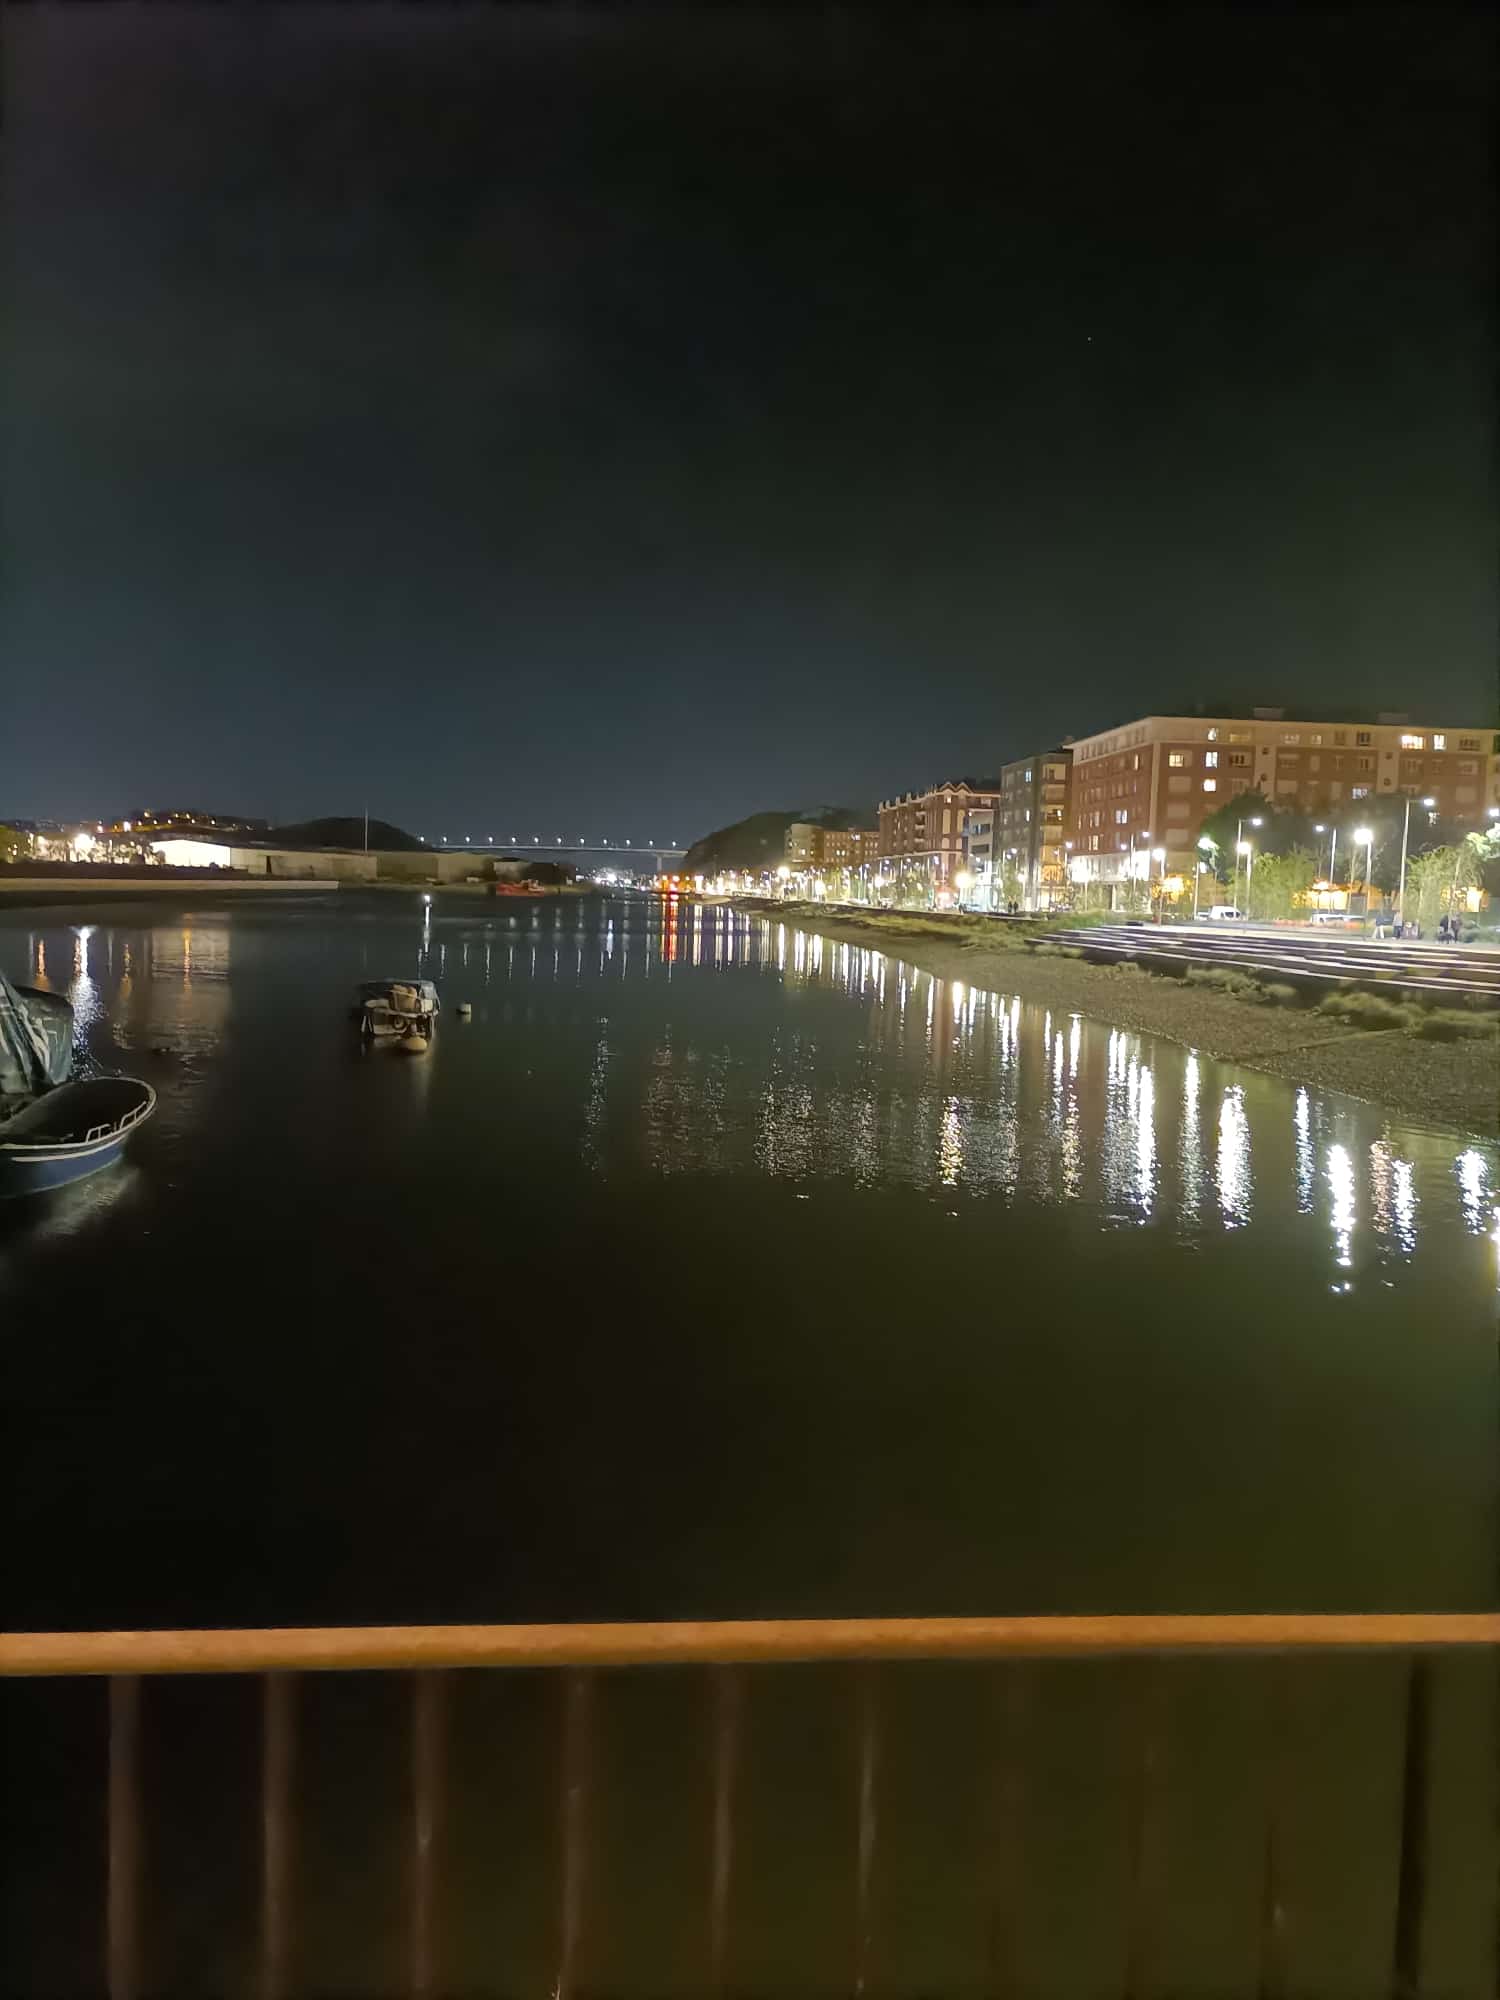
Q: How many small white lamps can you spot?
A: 12